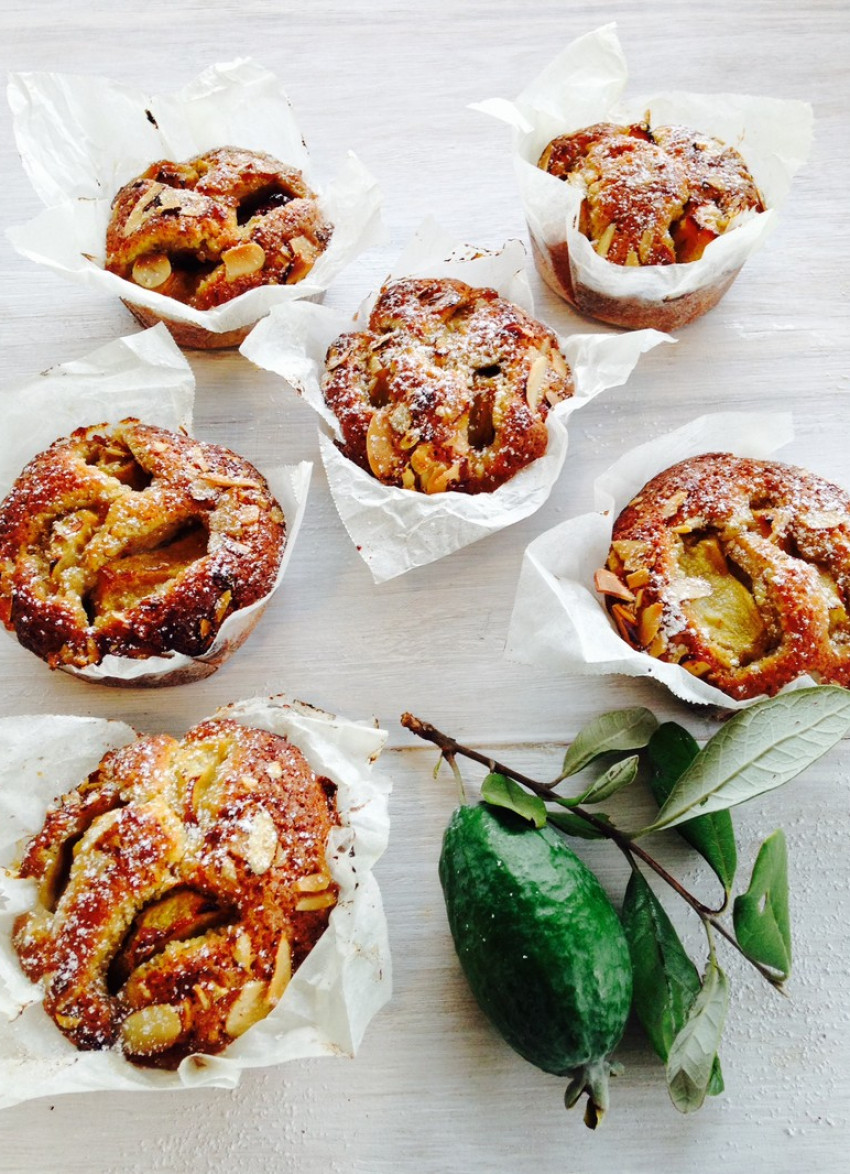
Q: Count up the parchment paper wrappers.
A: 6